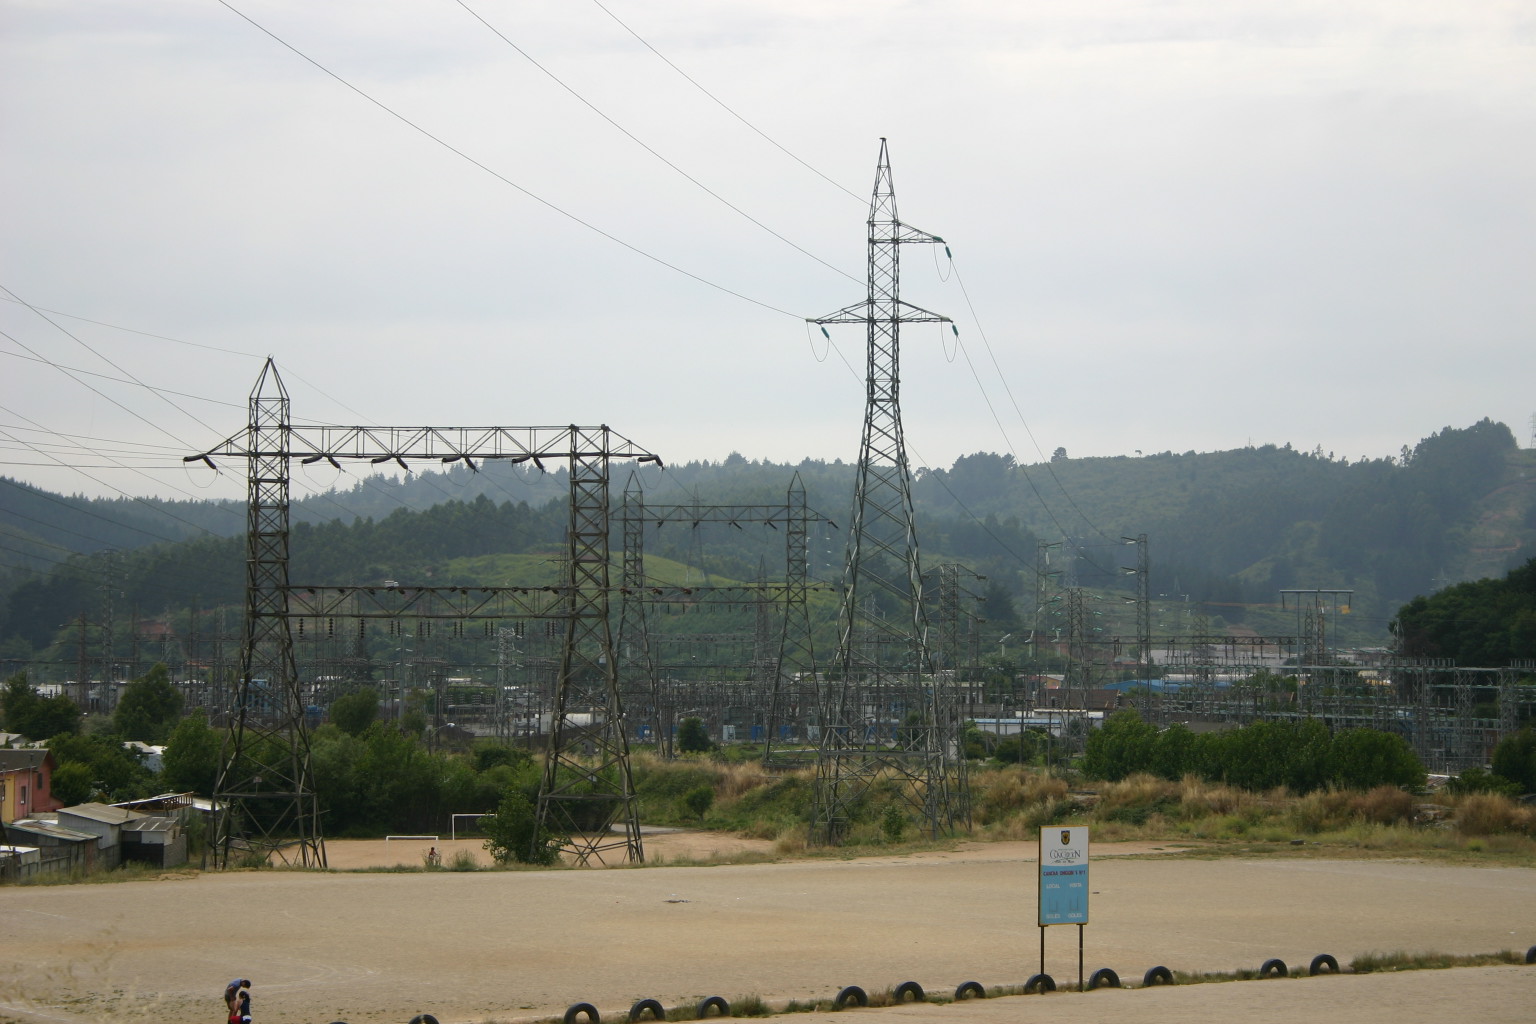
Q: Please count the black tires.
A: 14